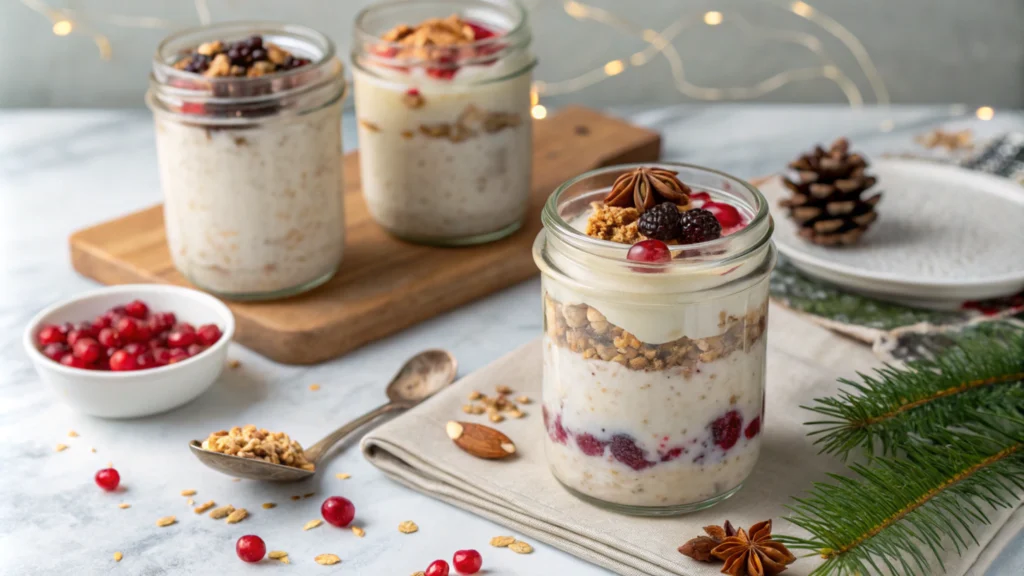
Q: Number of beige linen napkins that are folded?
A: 1